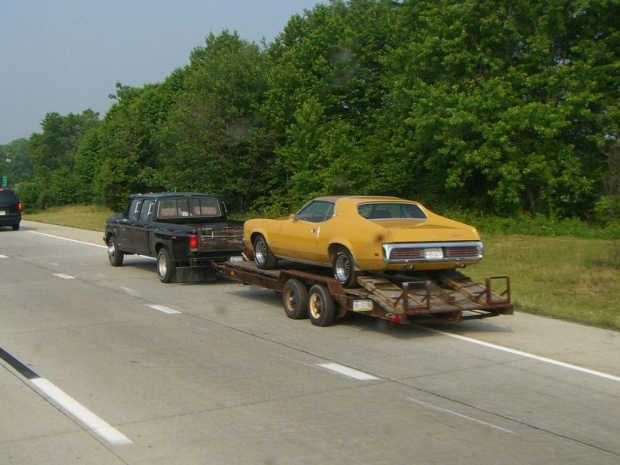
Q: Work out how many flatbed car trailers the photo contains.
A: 1